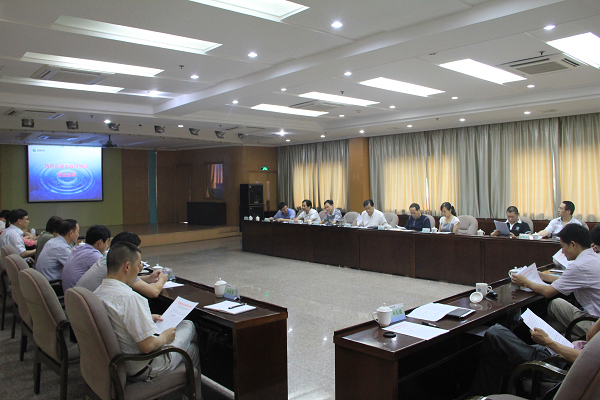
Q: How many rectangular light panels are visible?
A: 9